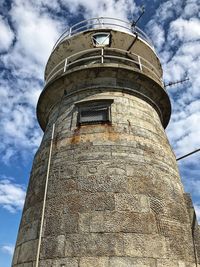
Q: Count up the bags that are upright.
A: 0